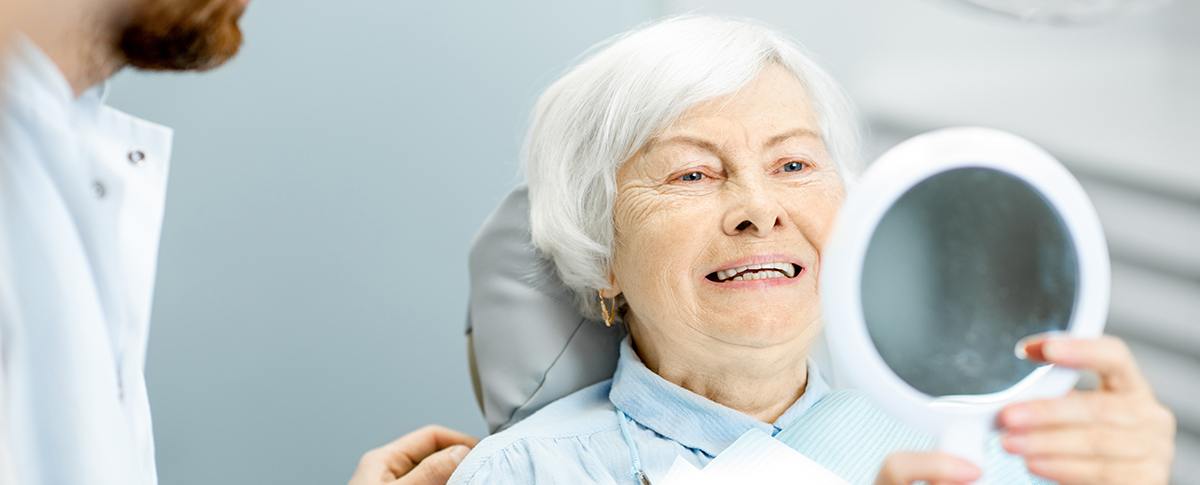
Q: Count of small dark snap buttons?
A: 2